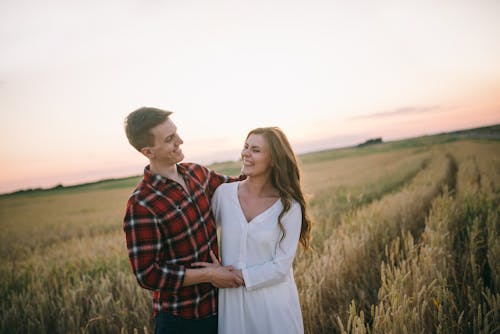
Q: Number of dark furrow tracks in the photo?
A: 2